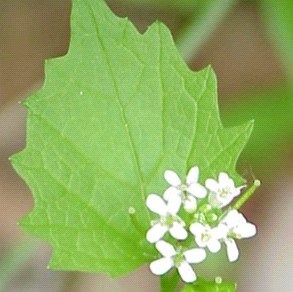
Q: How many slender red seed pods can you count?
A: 0